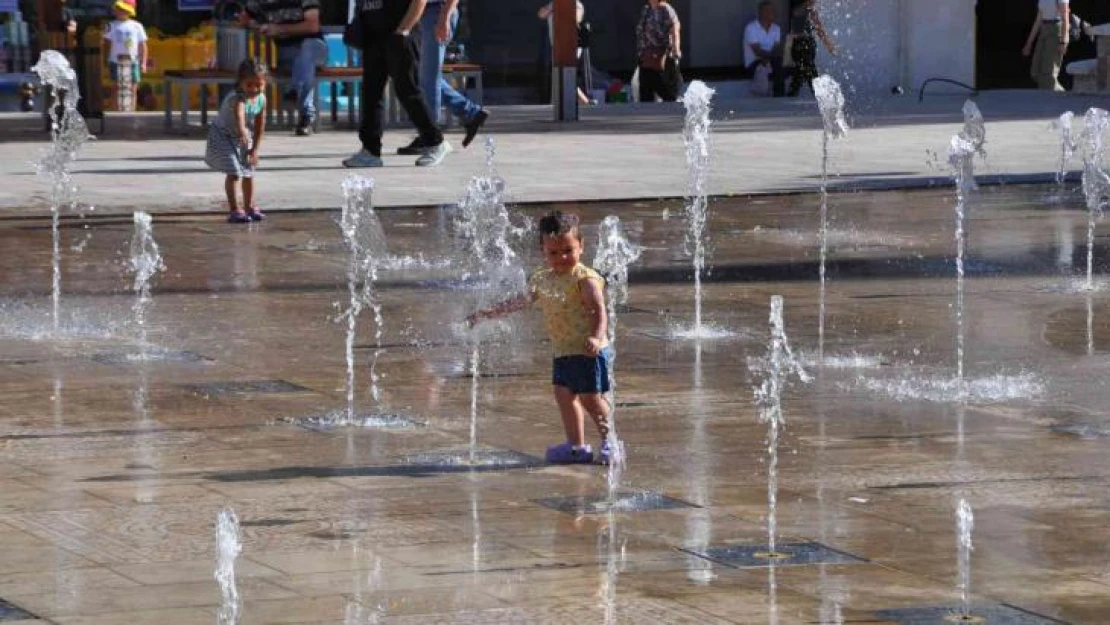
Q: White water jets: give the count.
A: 13